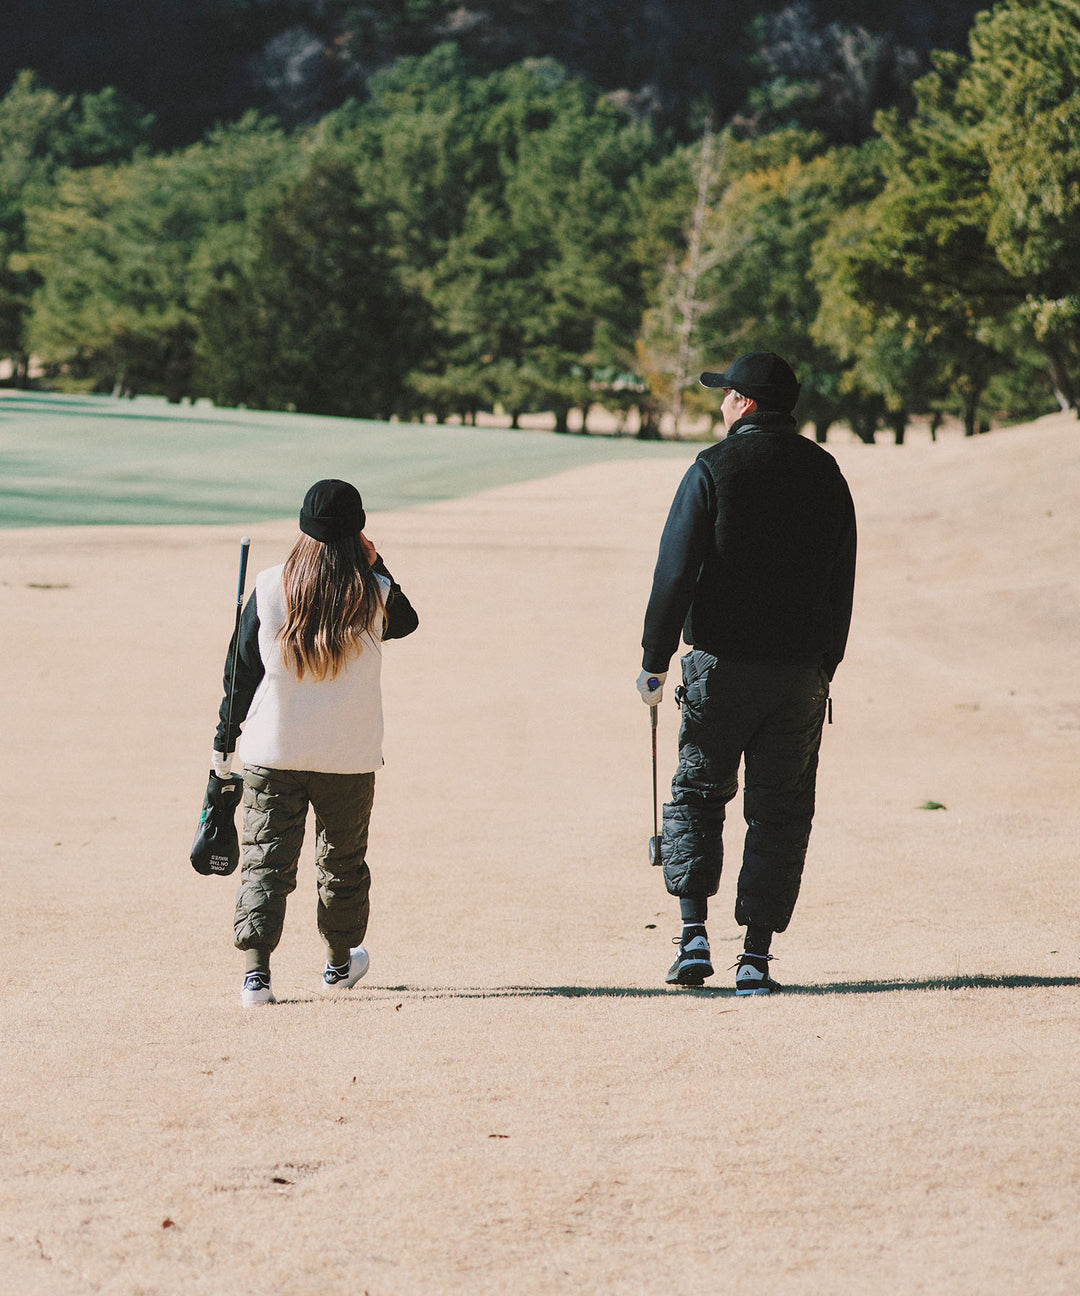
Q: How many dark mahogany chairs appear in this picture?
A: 0